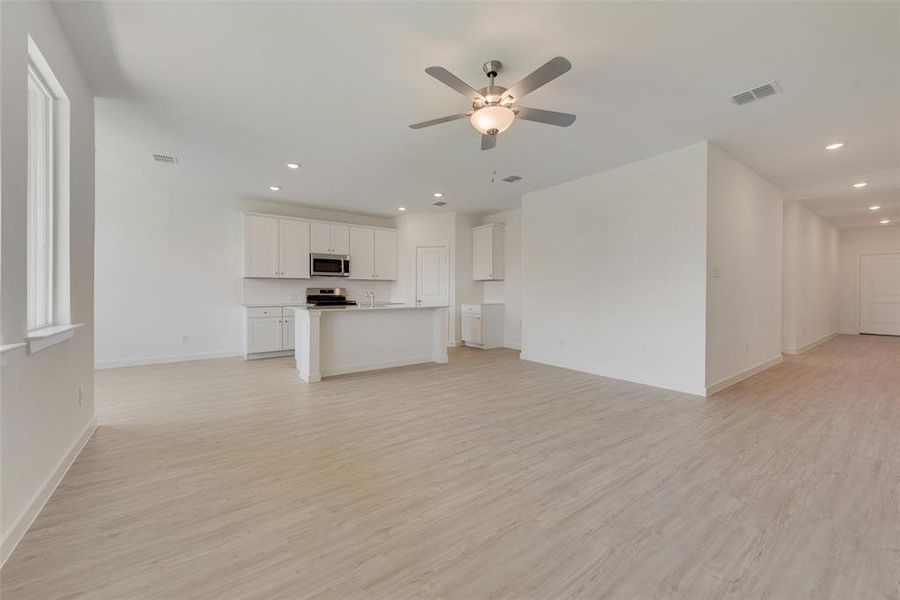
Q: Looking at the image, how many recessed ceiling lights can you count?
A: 8